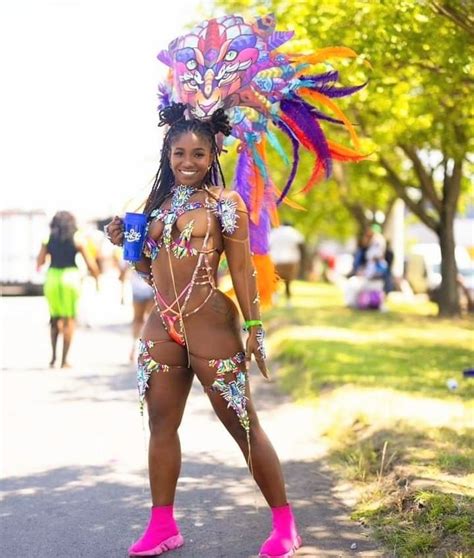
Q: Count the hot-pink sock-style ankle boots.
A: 2